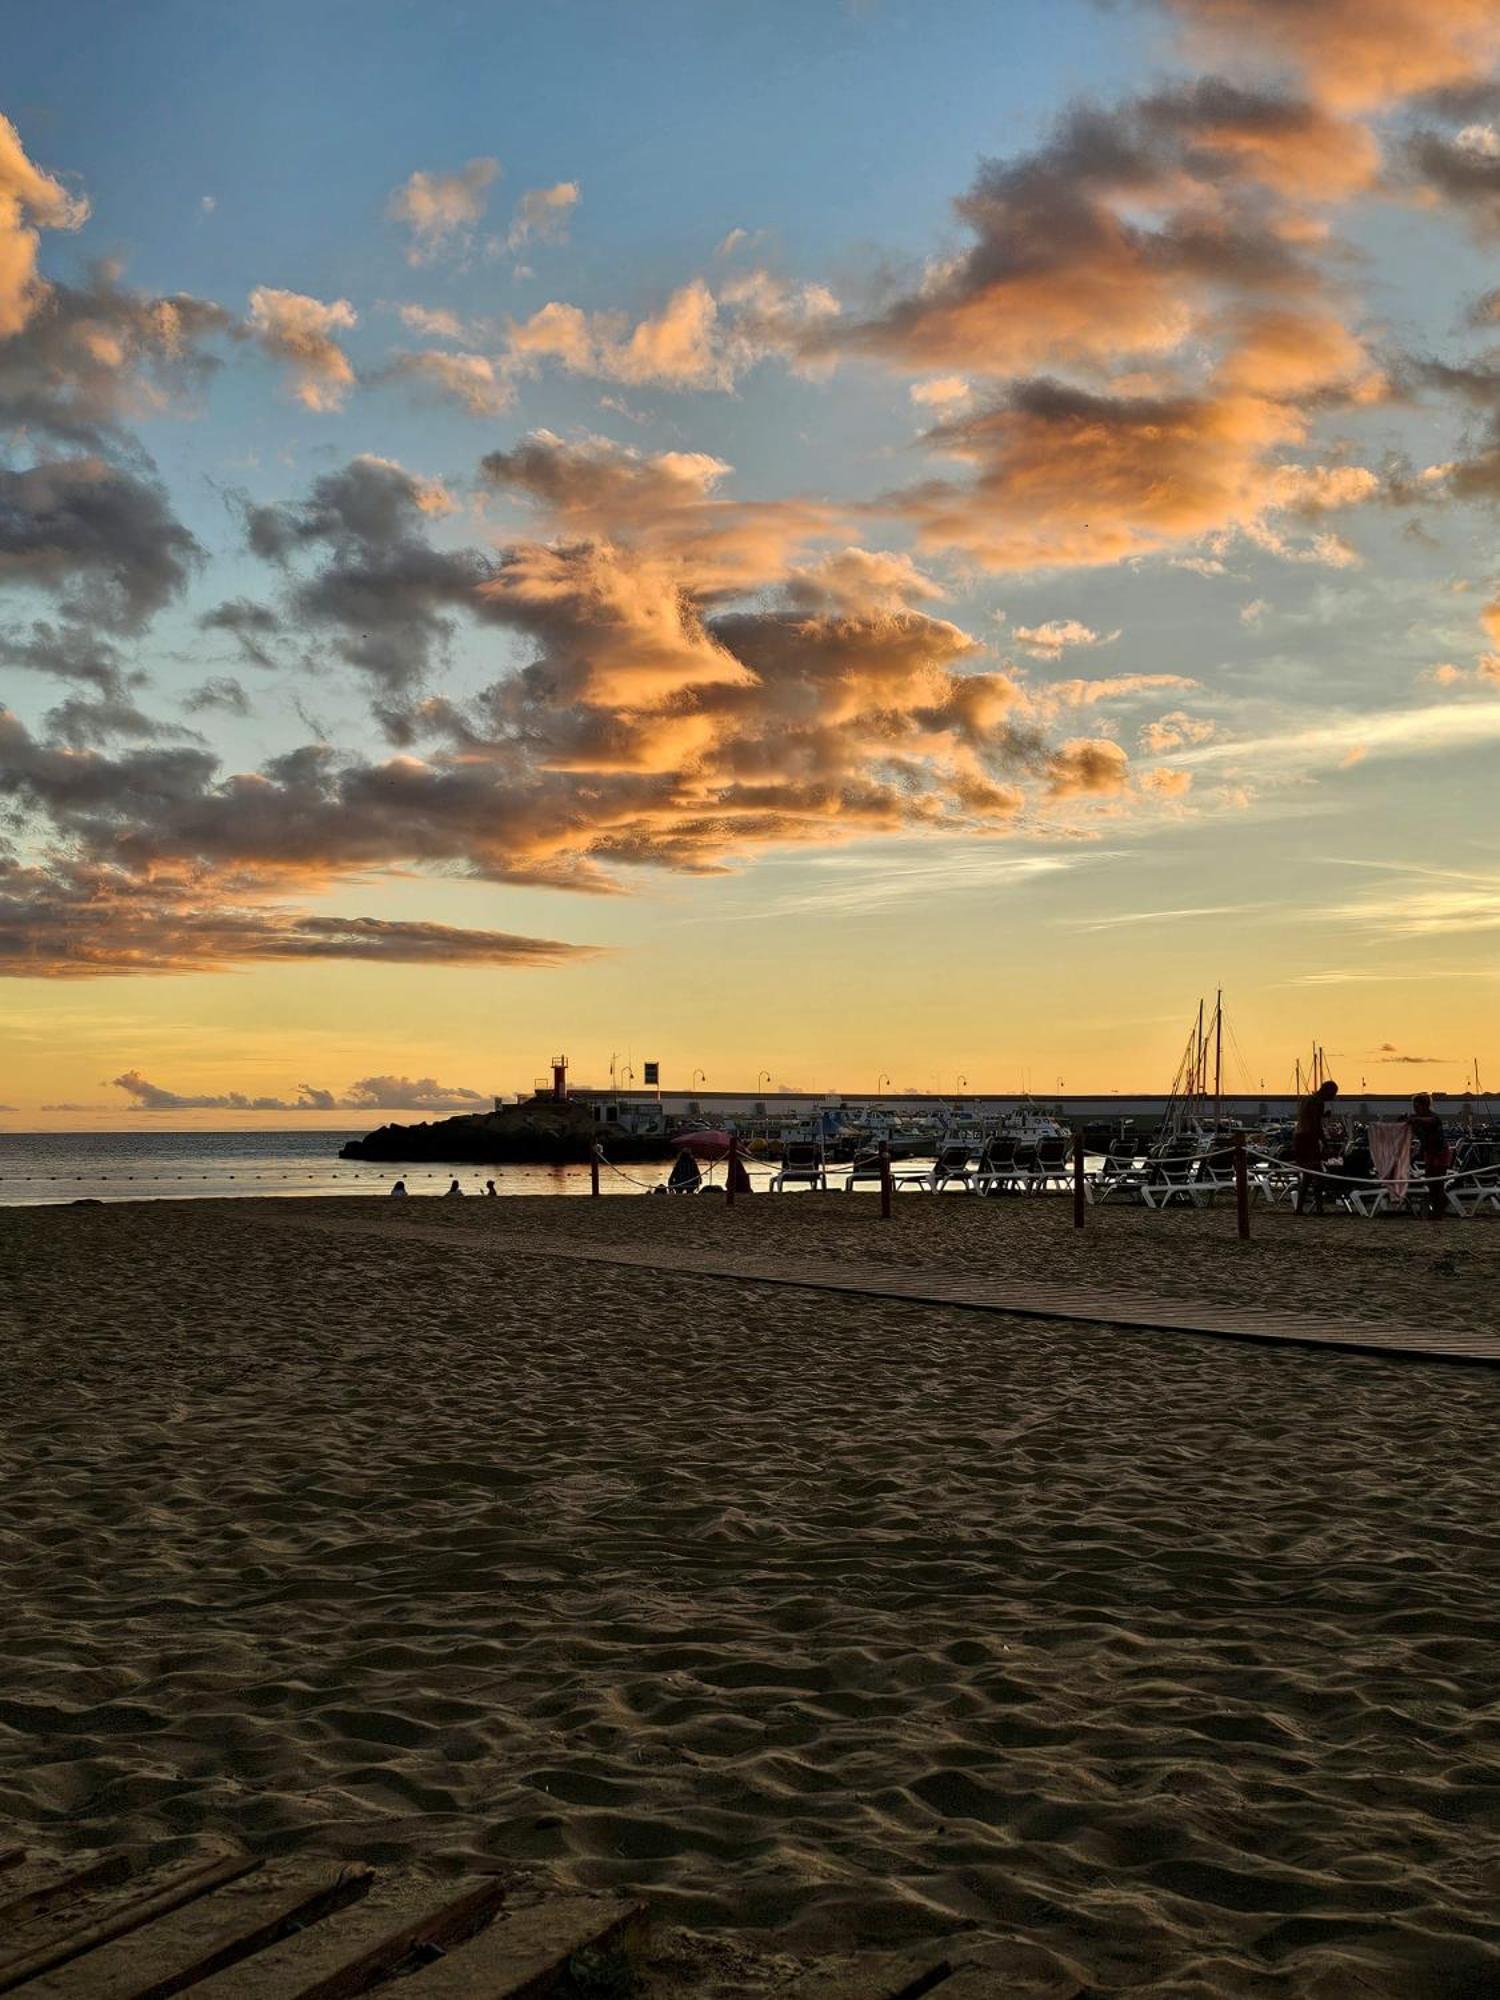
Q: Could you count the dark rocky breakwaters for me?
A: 1